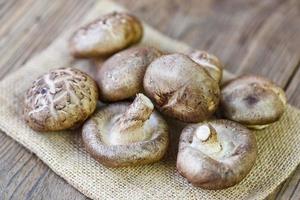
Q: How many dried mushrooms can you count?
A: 8